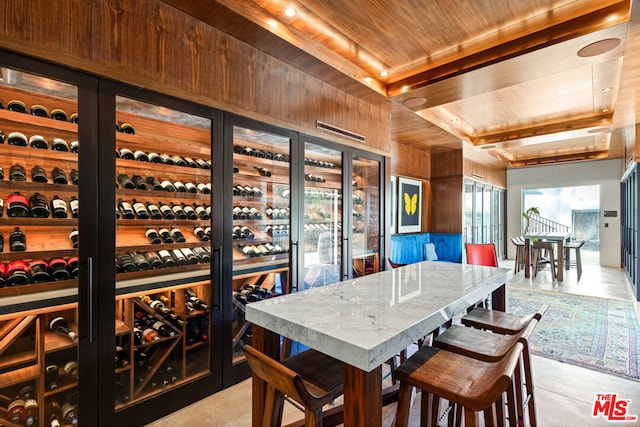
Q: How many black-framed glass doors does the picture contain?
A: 5